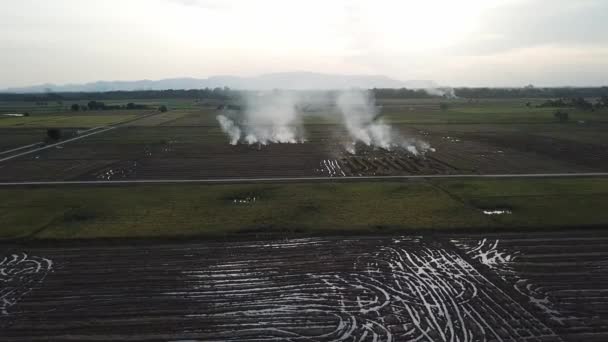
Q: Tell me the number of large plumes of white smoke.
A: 2